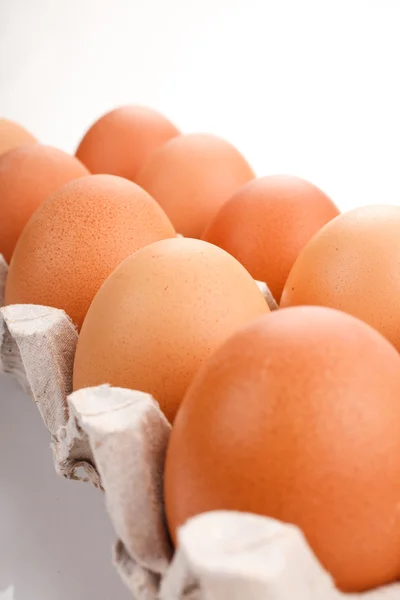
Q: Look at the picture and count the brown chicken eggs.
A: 9